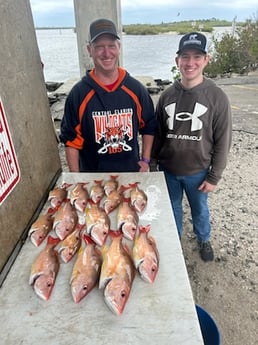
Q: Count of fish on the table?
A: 15